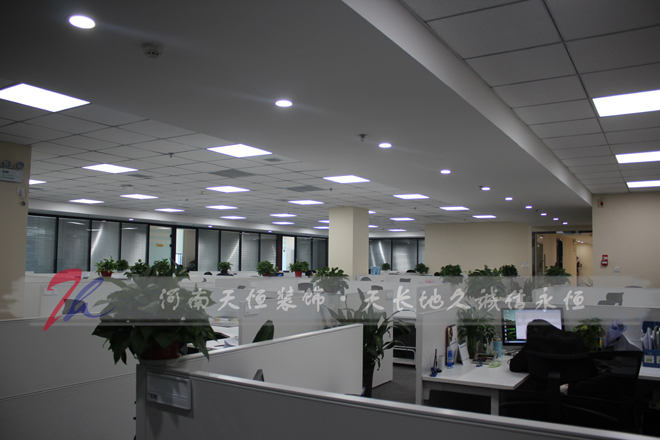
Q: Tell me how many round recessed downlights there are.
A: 10